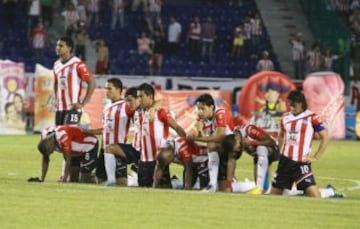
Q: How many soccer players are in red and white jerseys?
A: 9